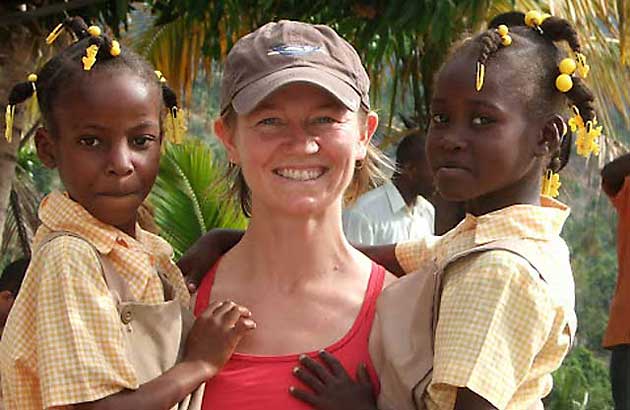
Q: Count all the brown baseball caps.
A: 1